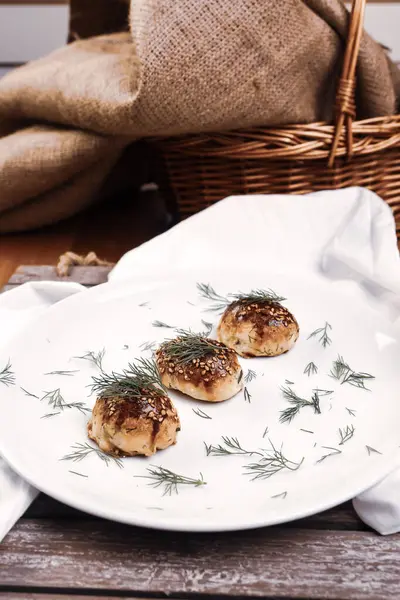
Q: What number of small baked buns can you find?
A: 3